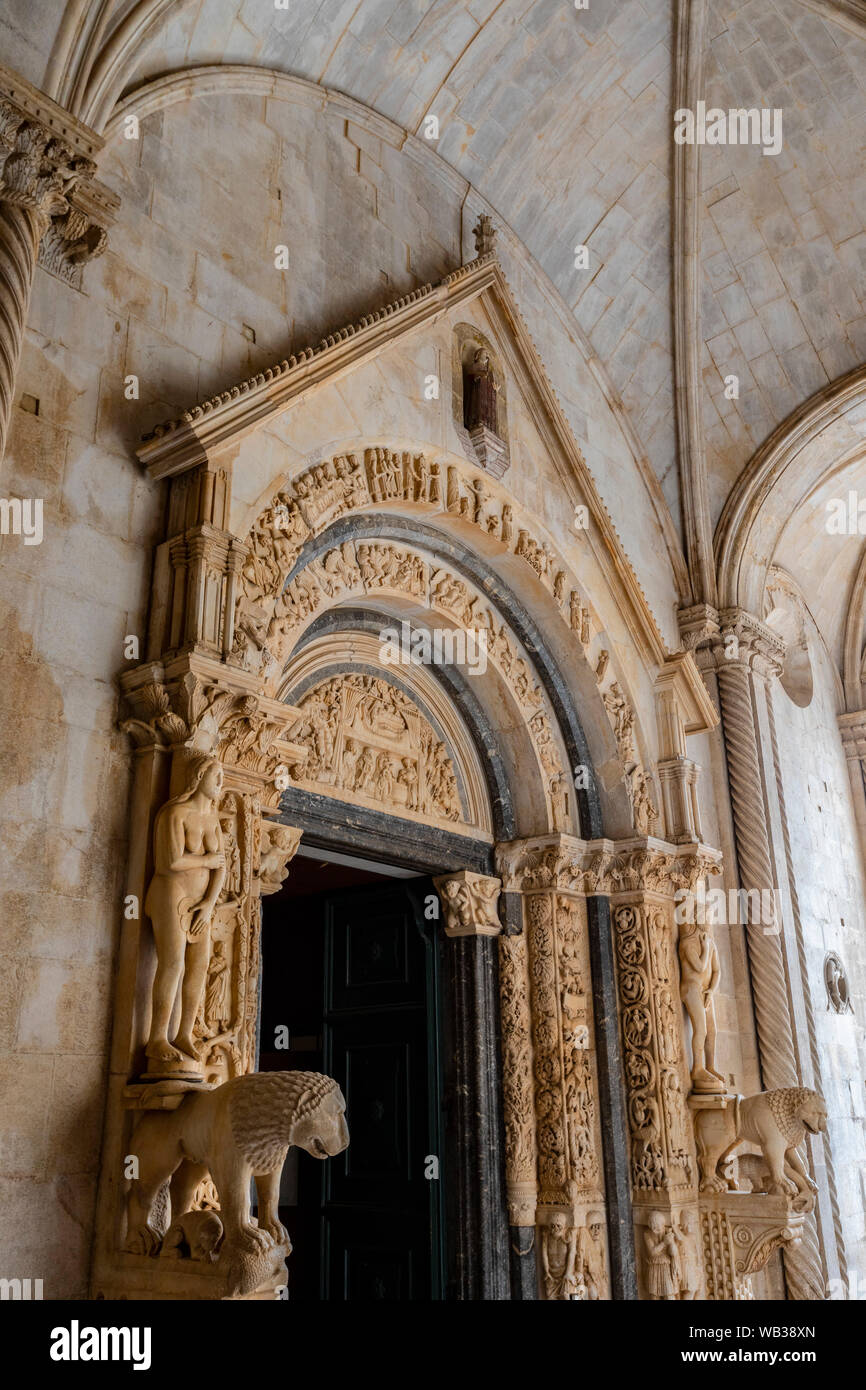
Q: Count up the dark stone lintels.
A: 1